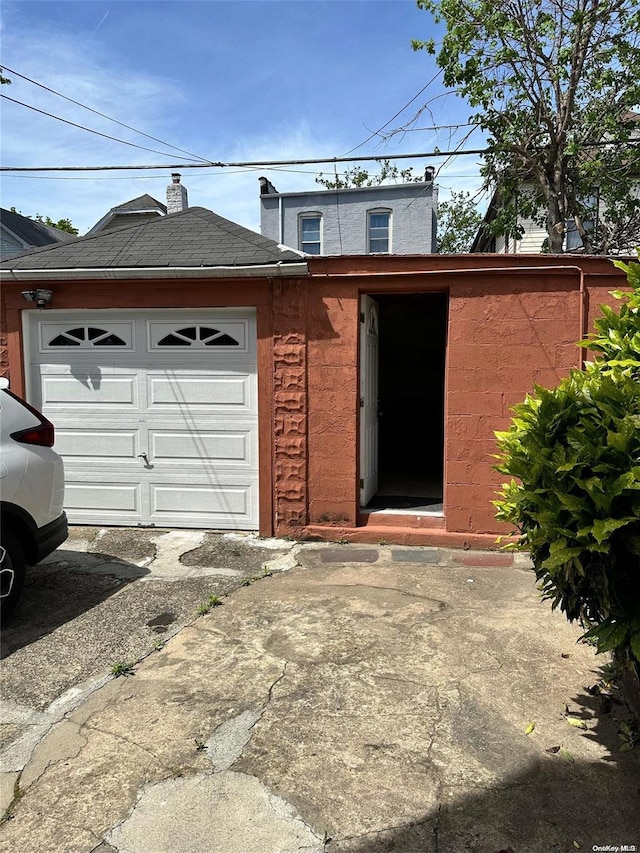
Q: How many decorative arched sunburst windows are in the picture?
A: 2